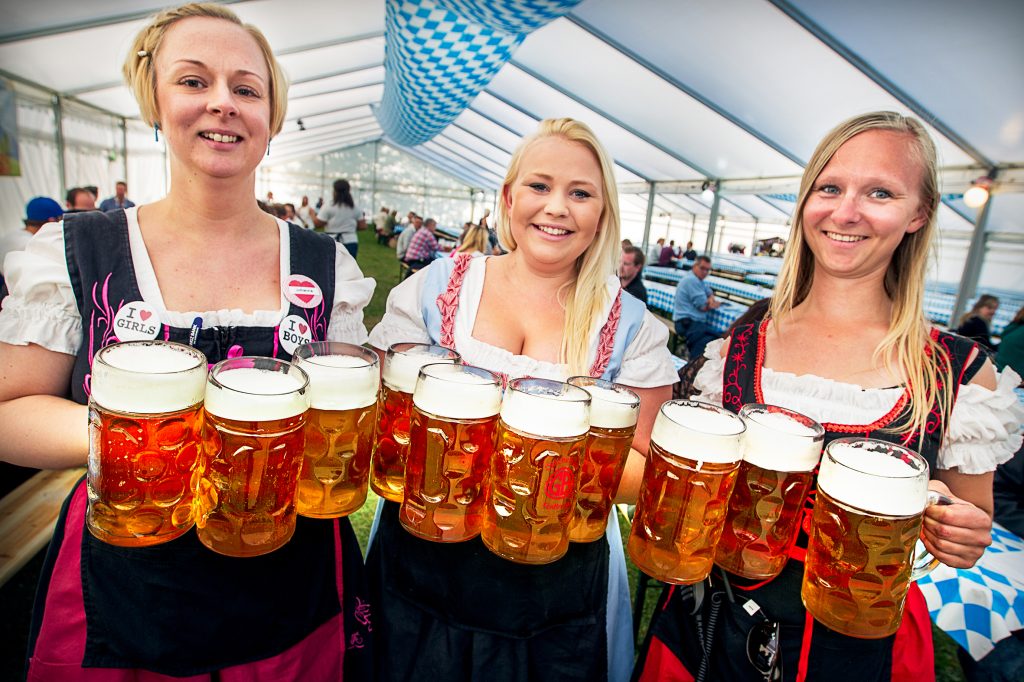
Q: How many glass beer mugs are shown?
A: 10